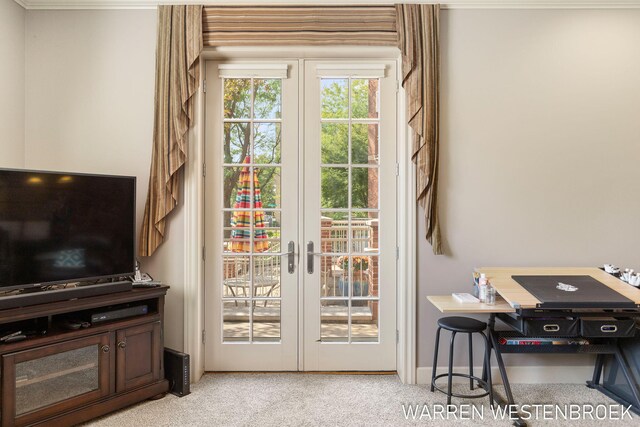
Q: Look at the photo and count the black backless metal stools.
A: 1